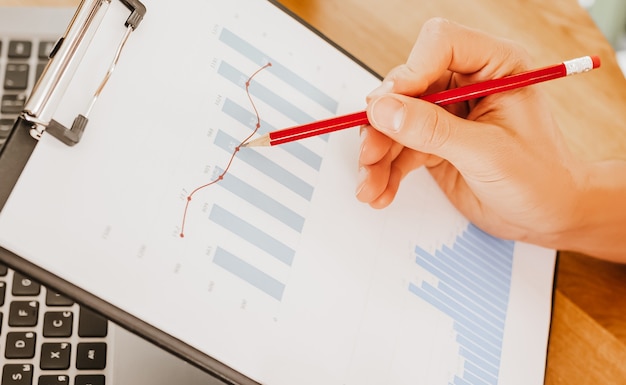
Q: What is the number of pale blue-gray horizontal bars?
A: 7